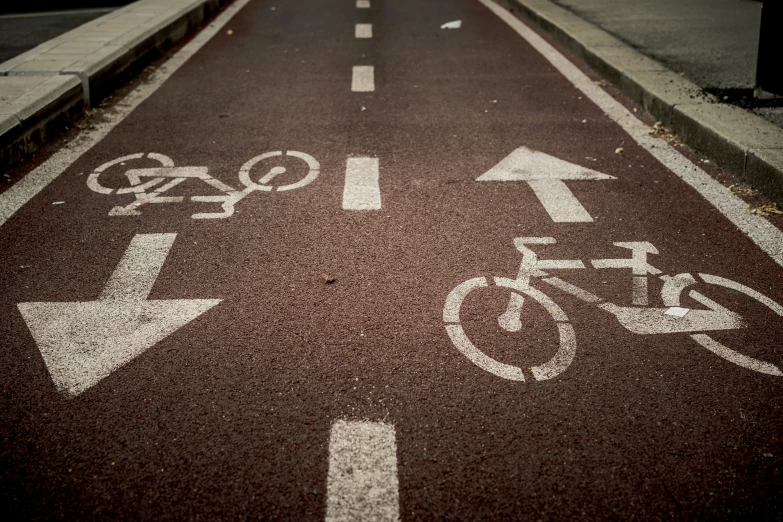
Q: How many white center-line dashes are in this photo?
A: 5